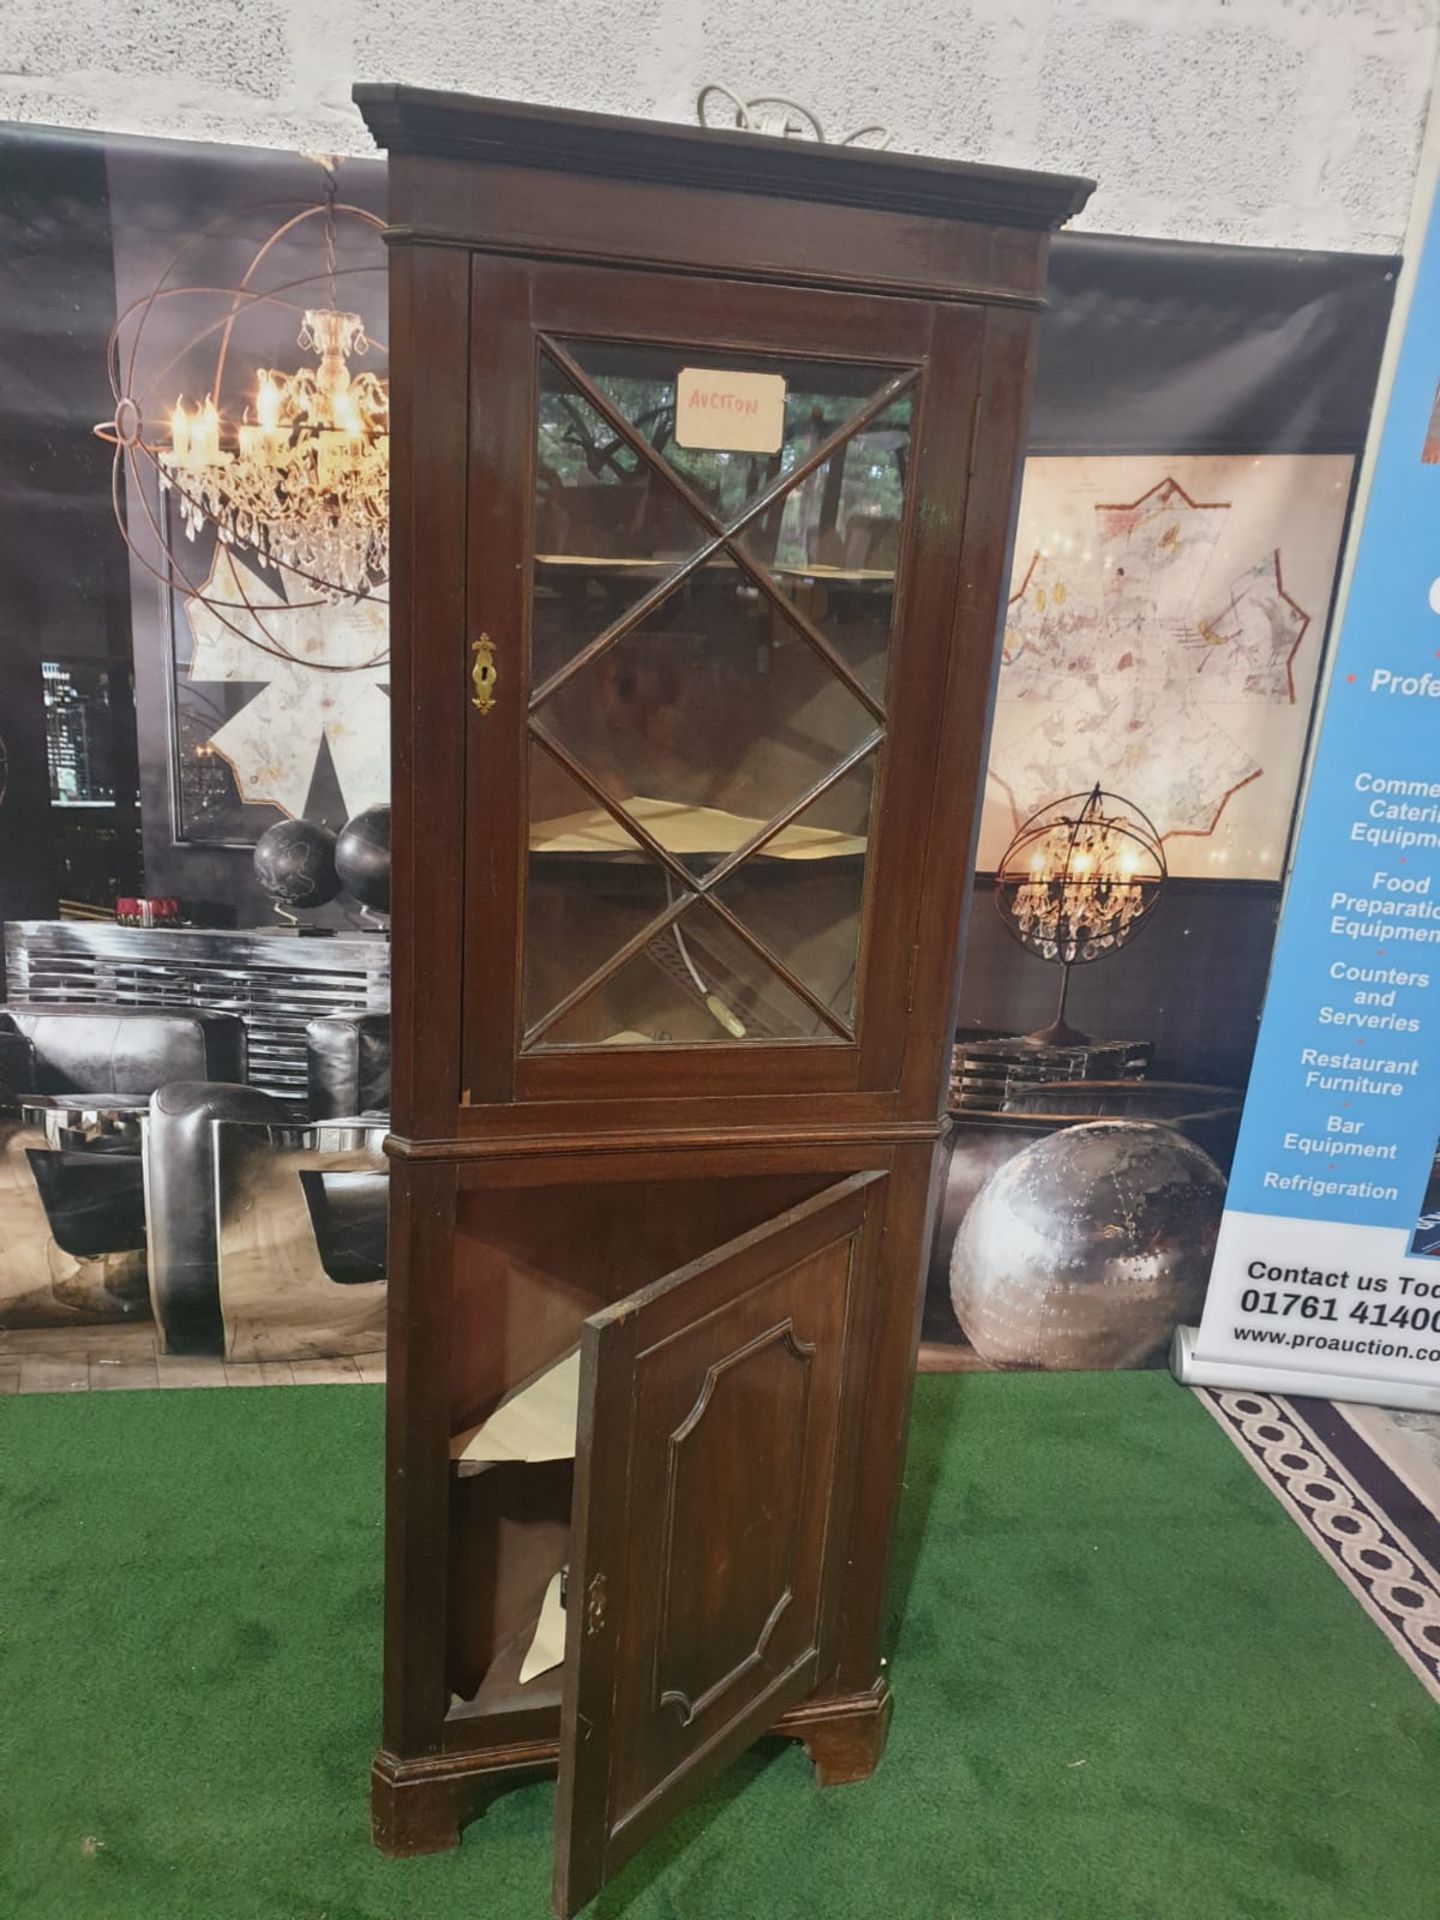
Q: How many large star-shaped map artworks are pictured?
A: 2